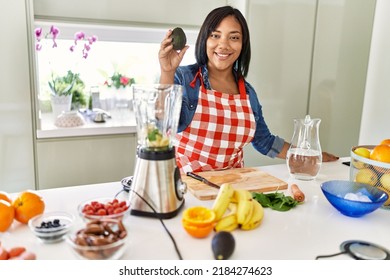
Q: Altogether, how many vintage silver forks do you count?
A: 0